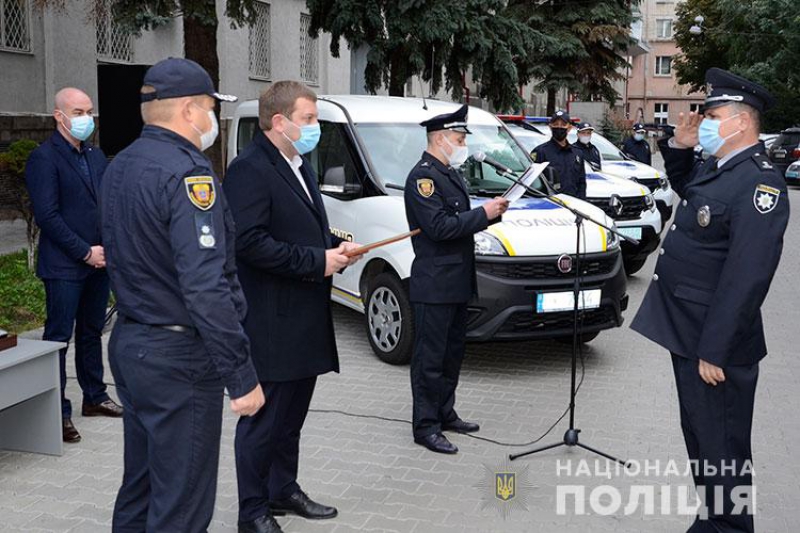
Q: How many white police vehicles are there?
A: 3